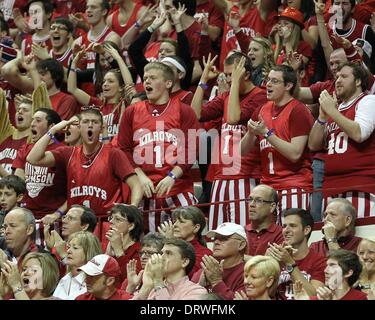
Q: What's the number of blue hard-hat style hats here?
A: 0